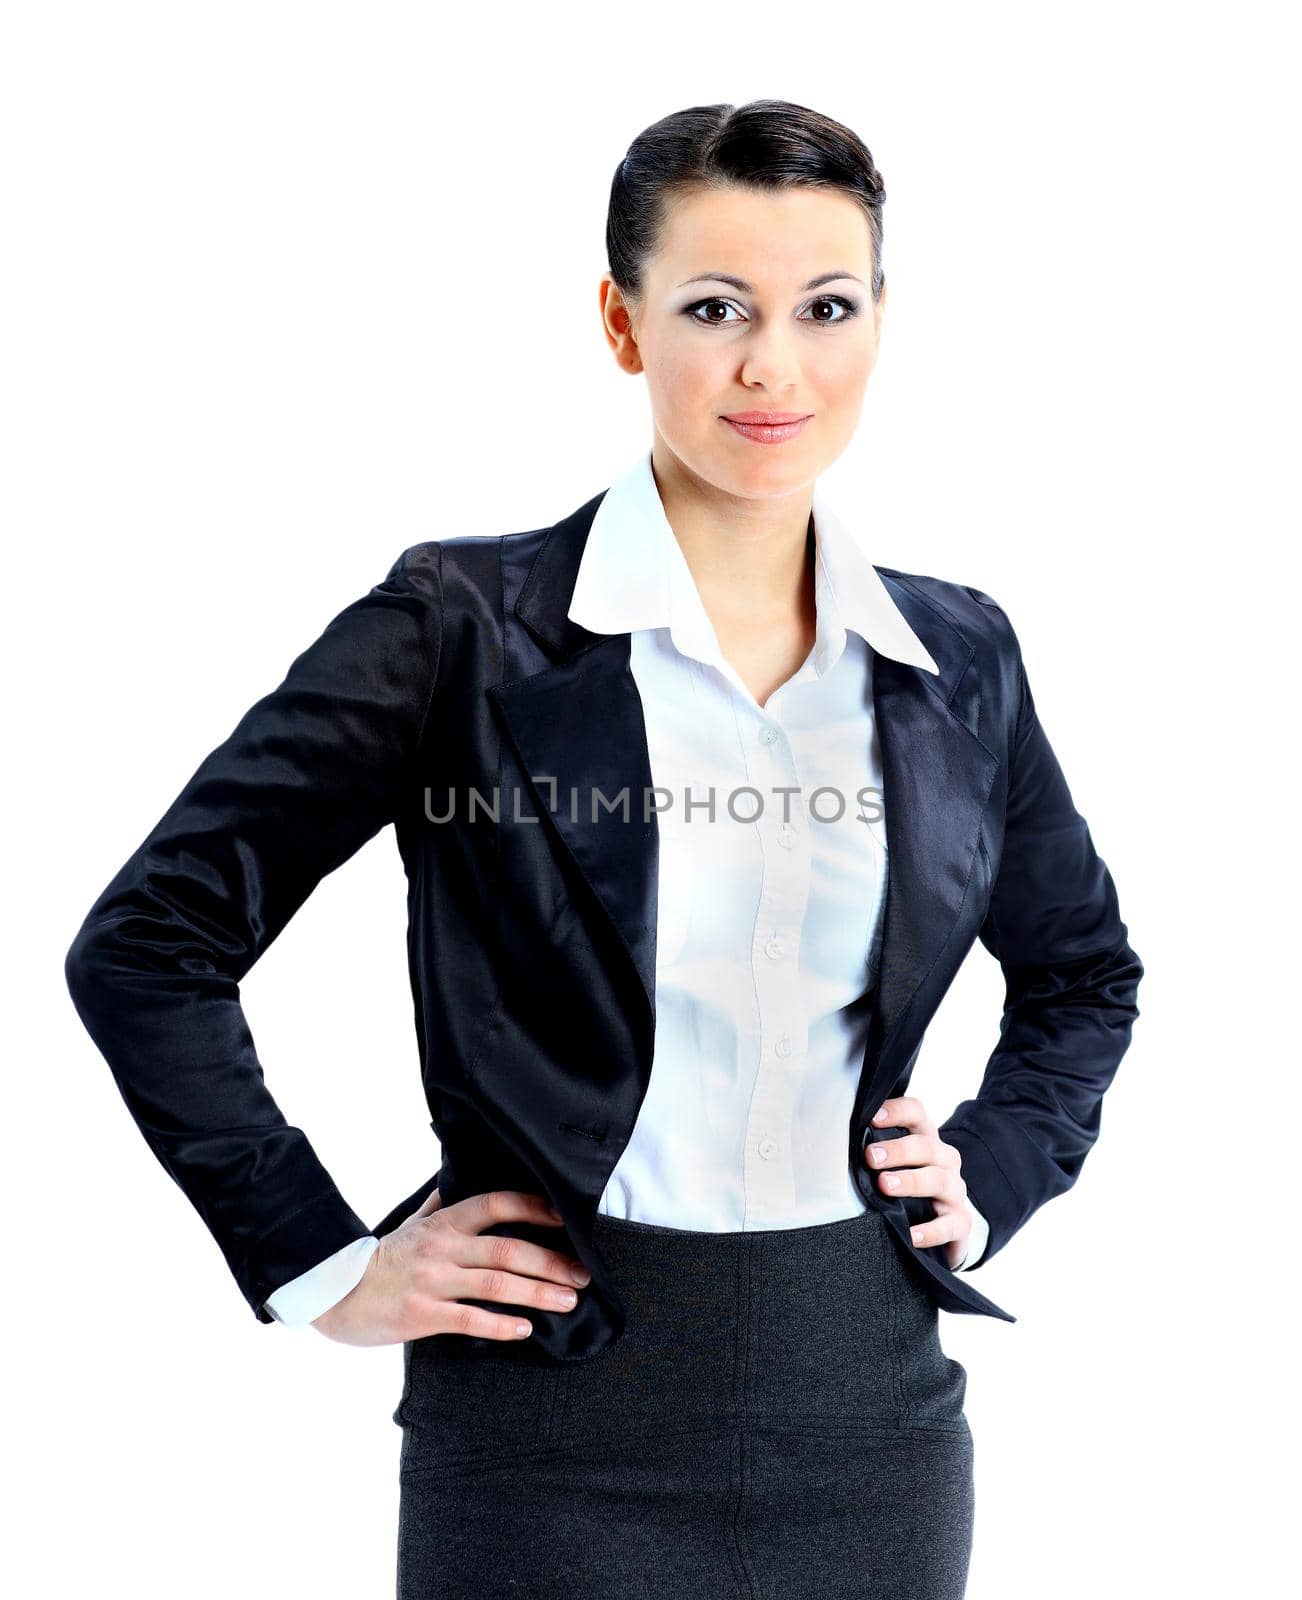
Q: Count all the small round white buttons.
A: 5